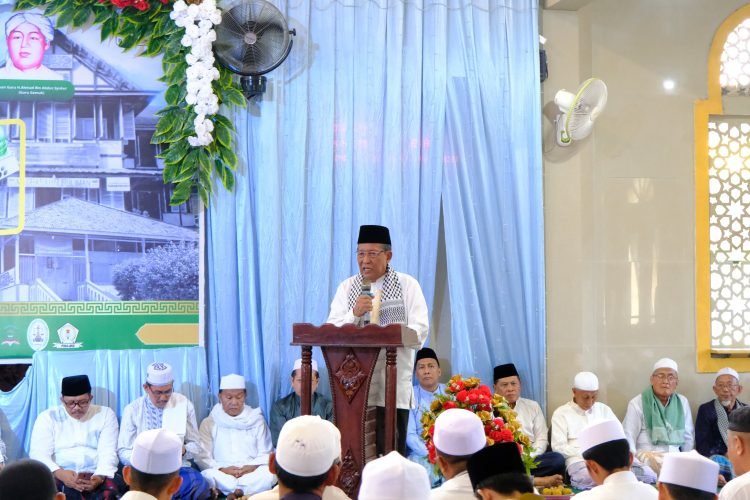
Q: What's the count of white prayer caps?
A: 12